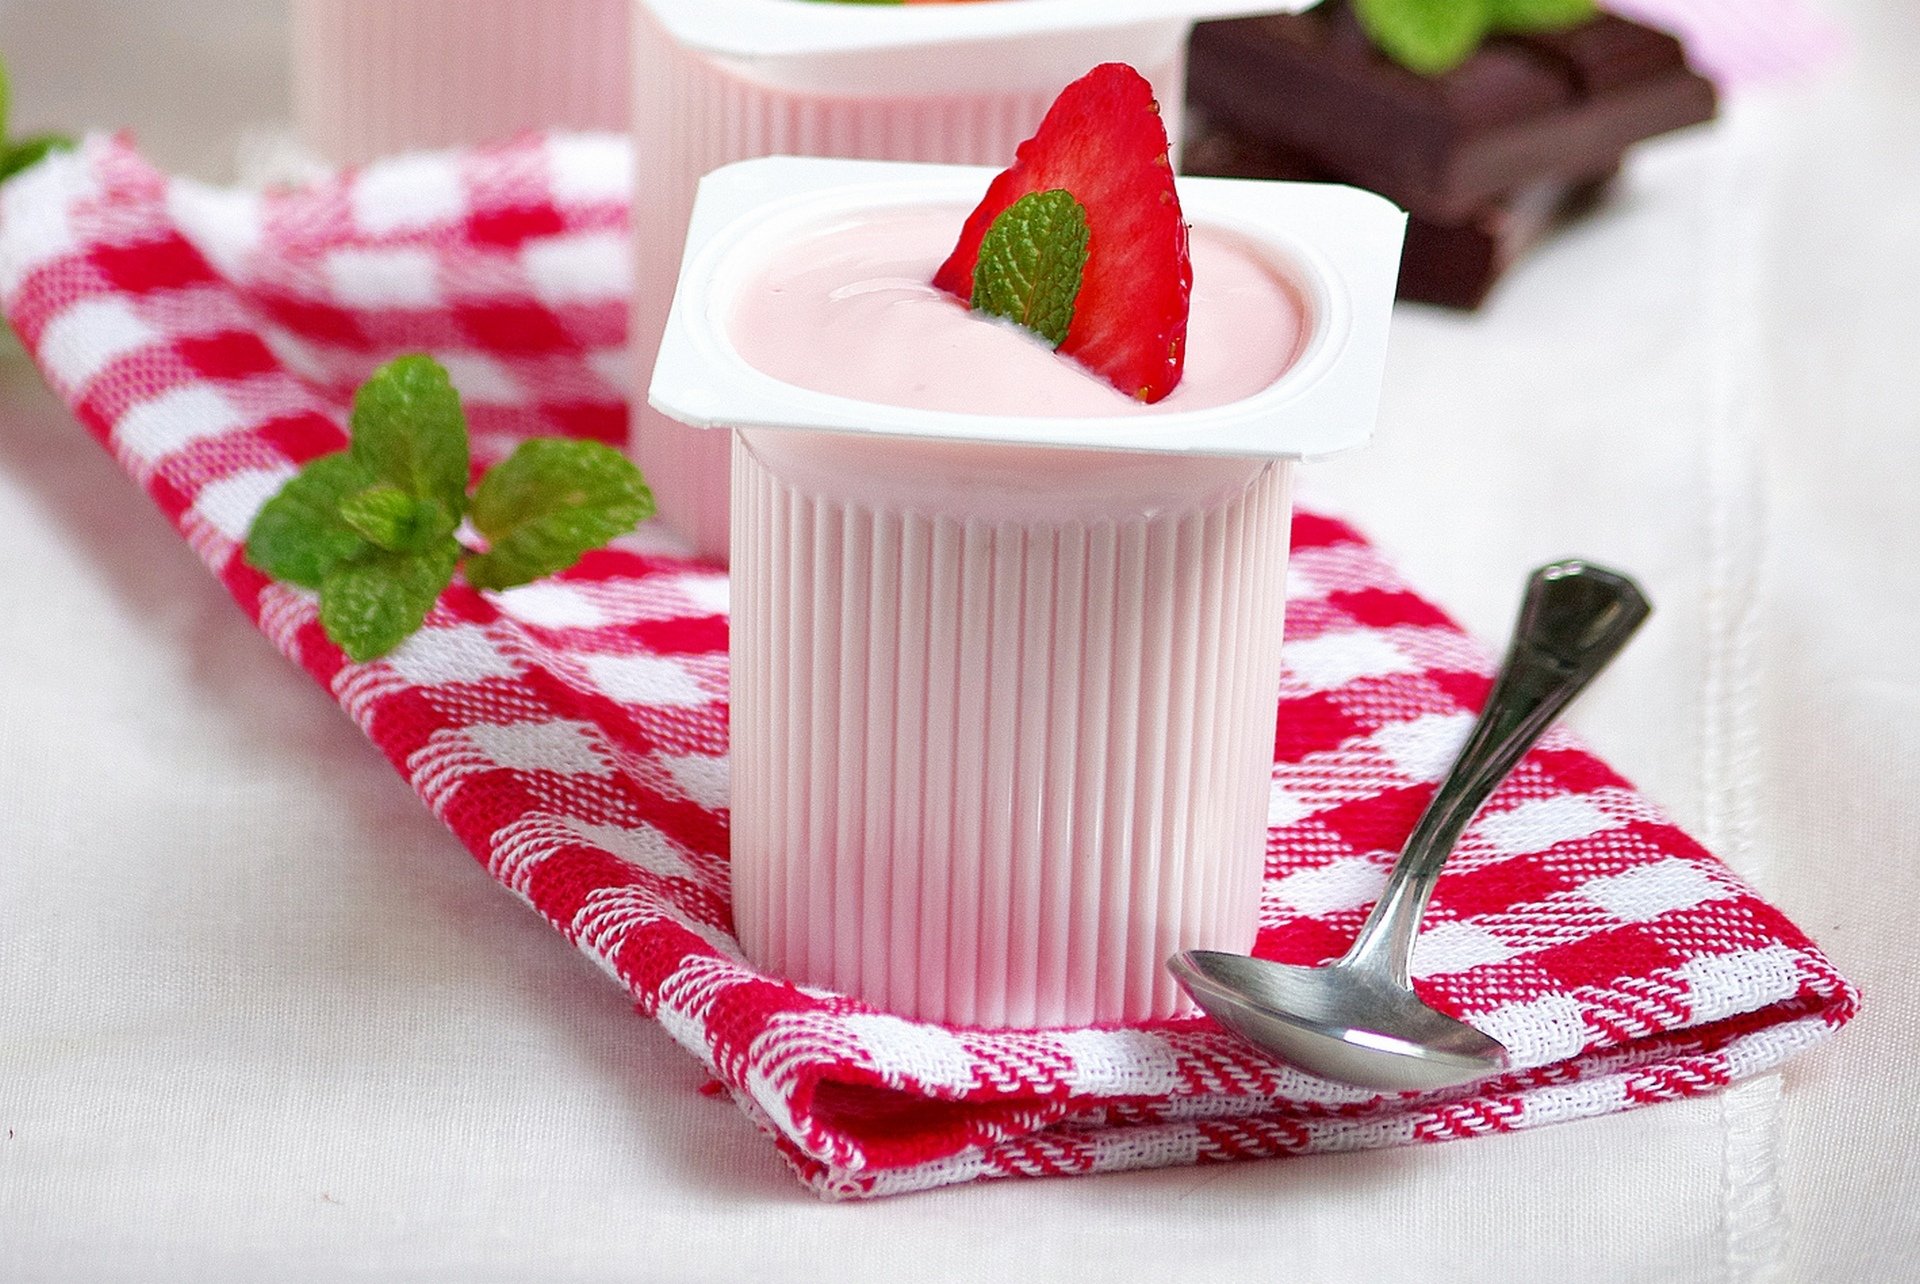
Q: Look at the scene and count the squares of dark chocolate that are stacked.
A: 2